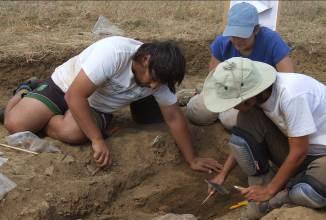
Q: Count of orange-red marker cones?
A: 0